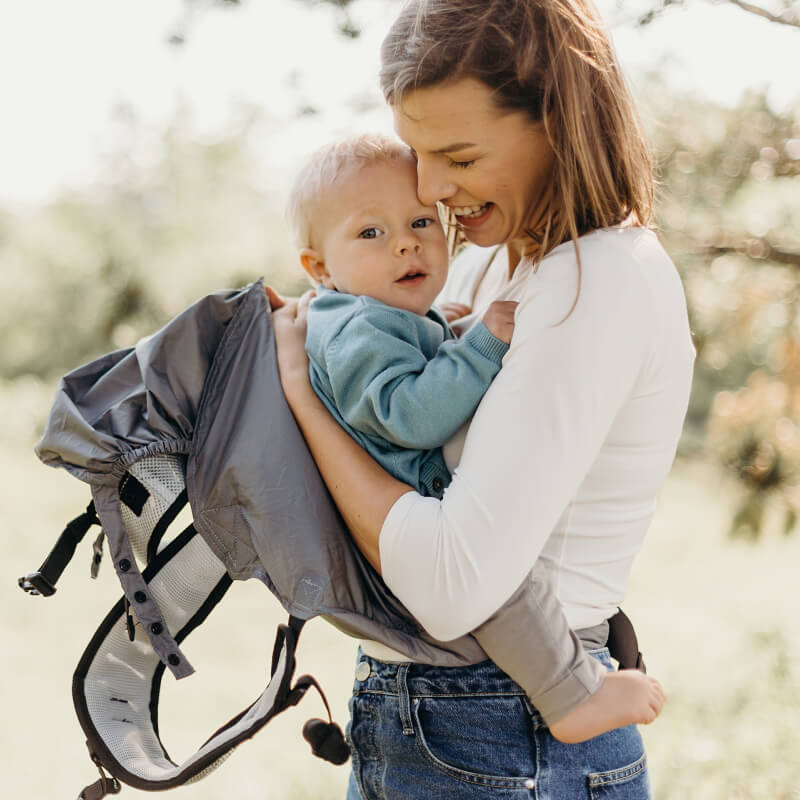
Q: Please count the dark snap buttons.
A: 4